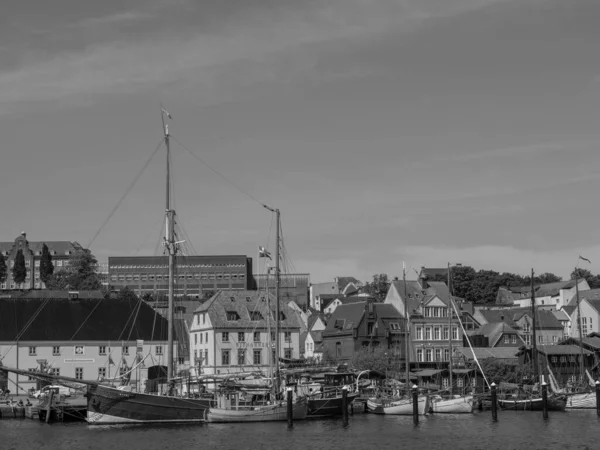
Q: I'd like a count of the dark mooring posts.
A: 6